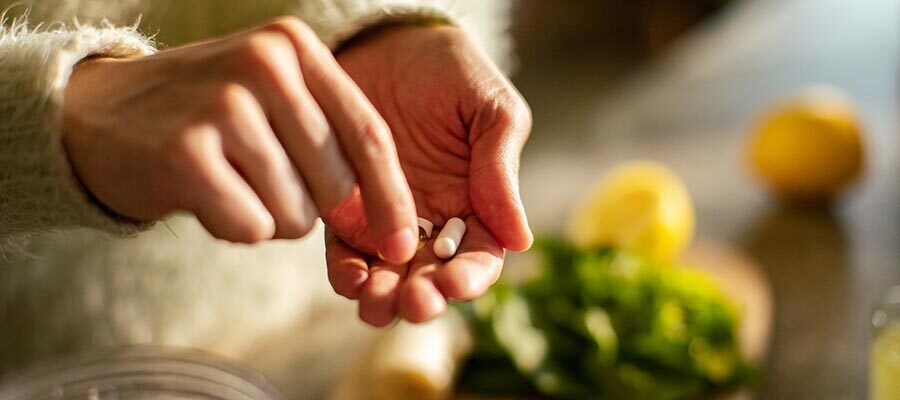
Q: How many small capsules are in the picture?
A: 2